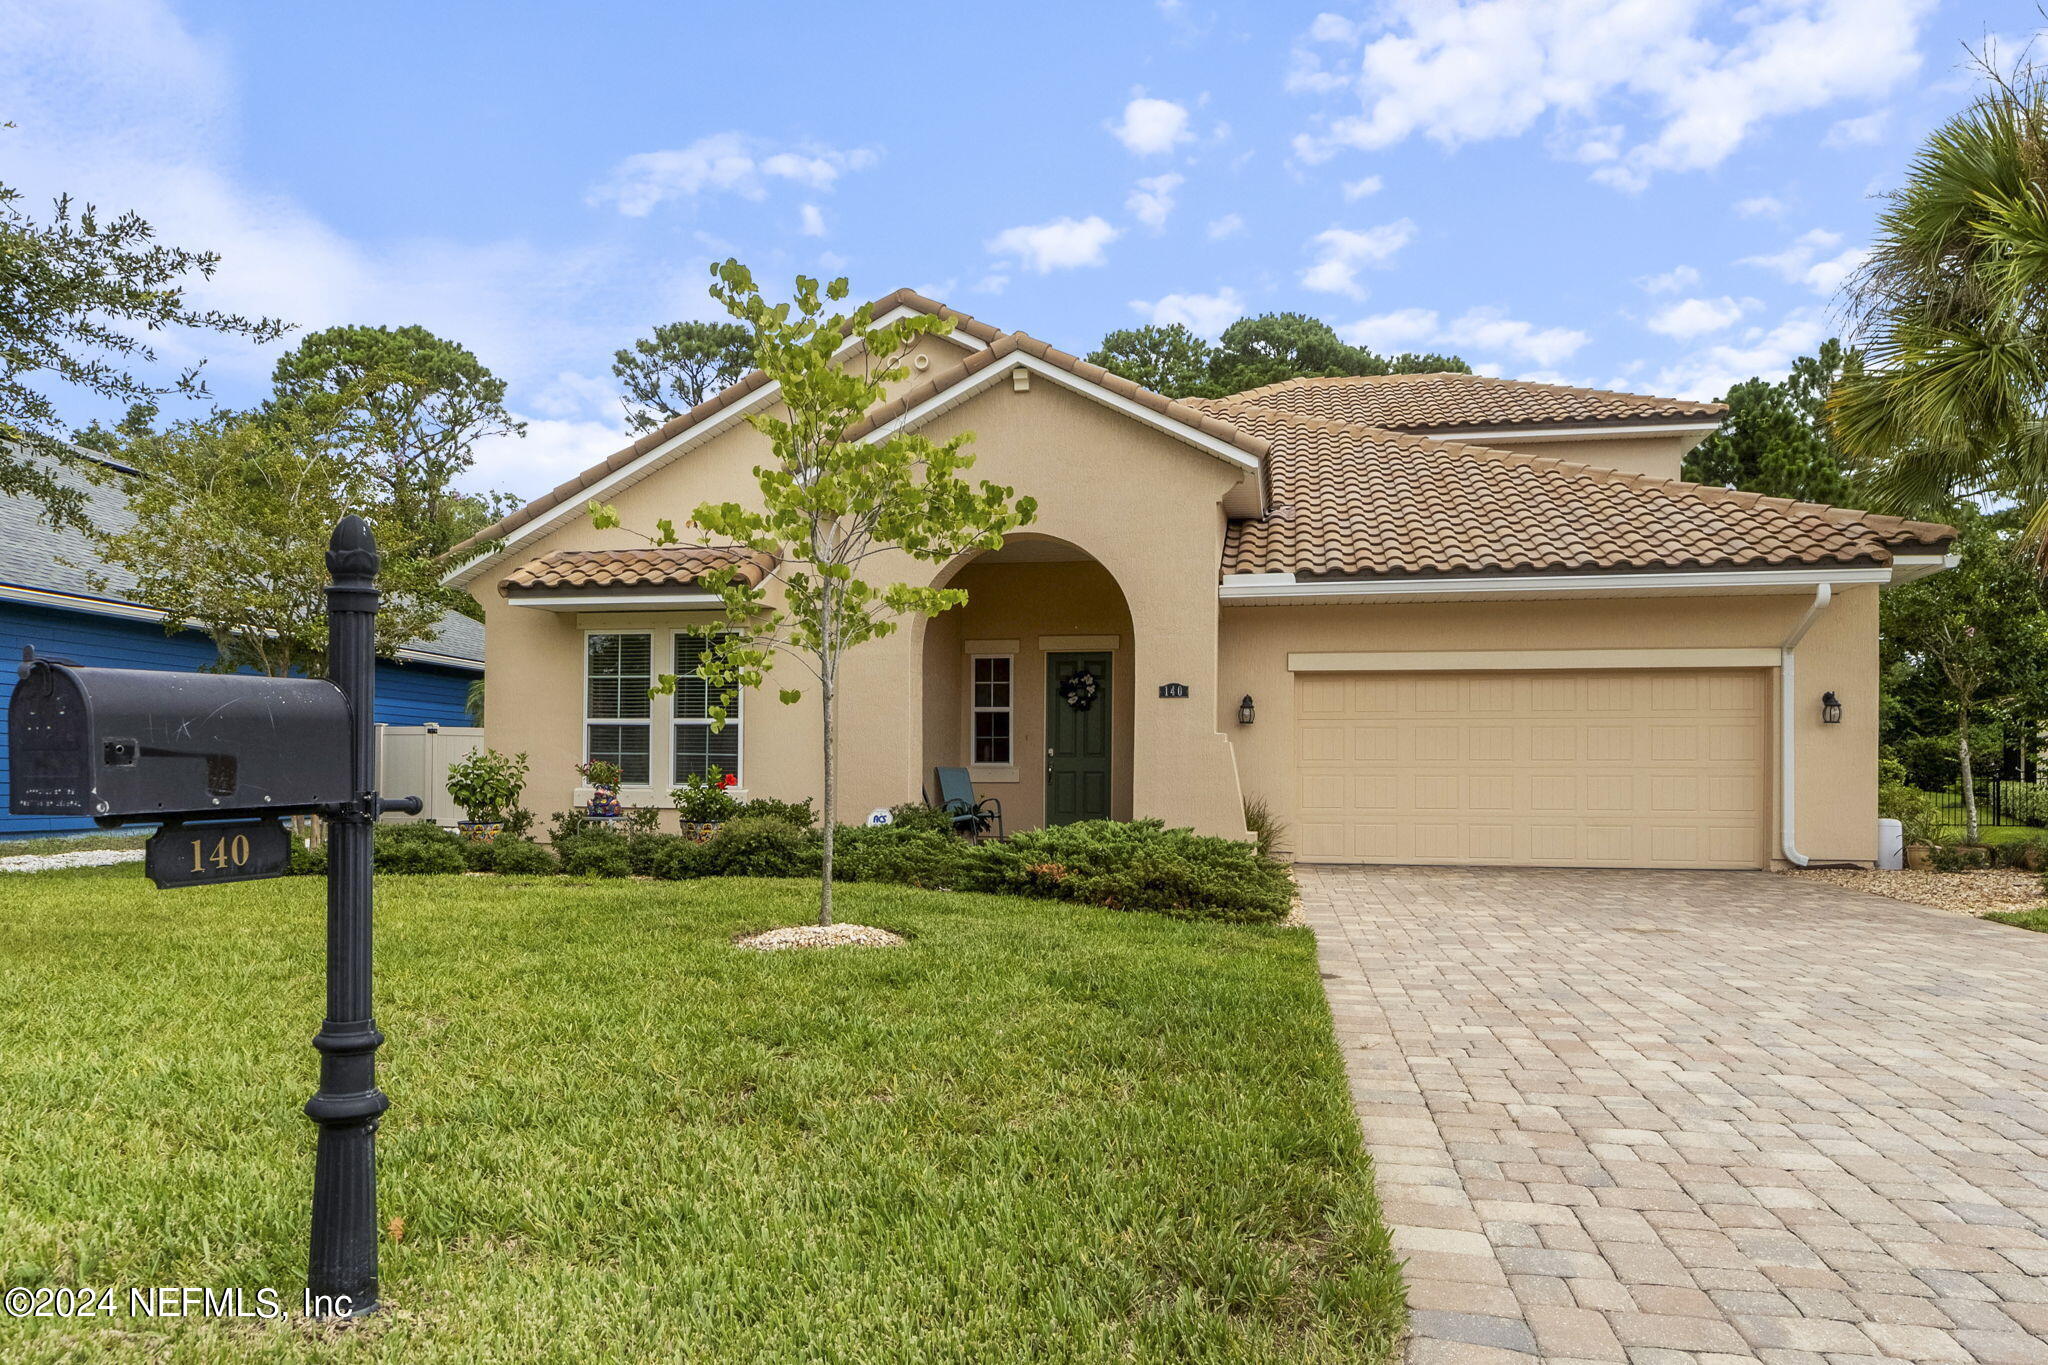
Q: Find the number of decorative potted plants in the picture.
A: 3